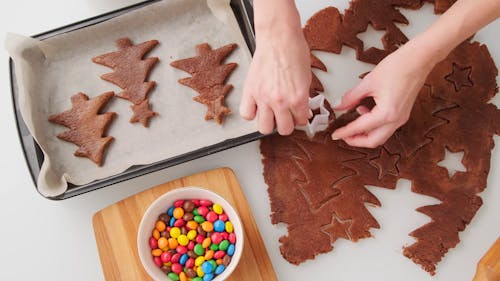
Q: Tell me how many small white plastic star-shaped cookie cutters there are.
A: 1